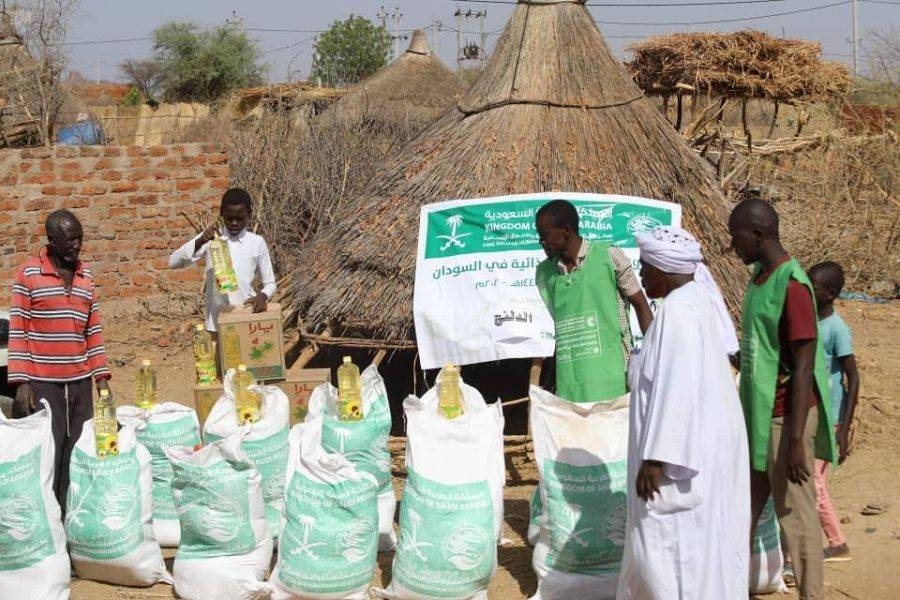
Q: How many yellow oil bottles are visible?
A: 7